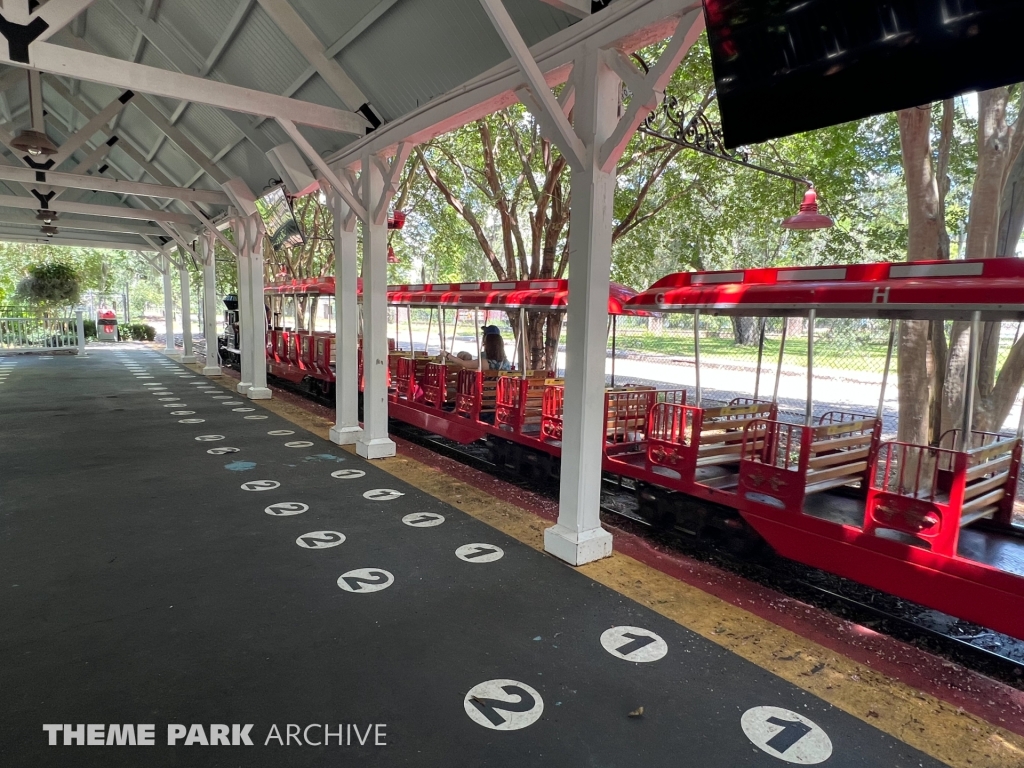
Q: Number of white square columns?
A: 8